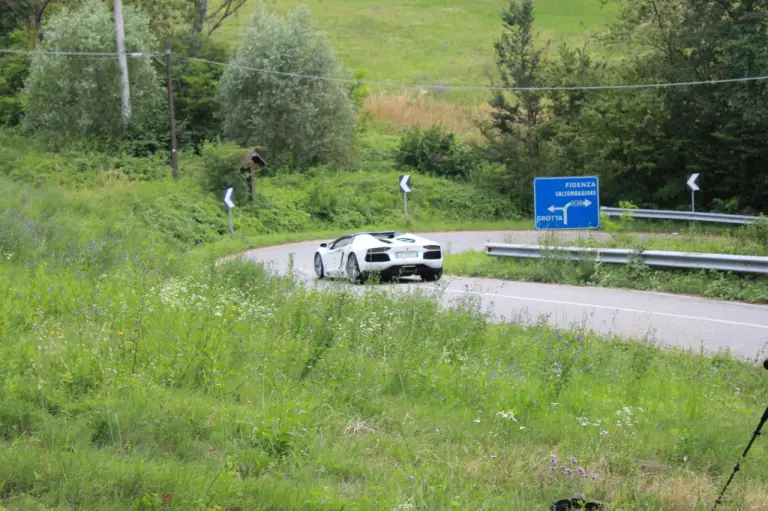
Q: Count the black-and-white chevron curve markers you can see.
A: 3